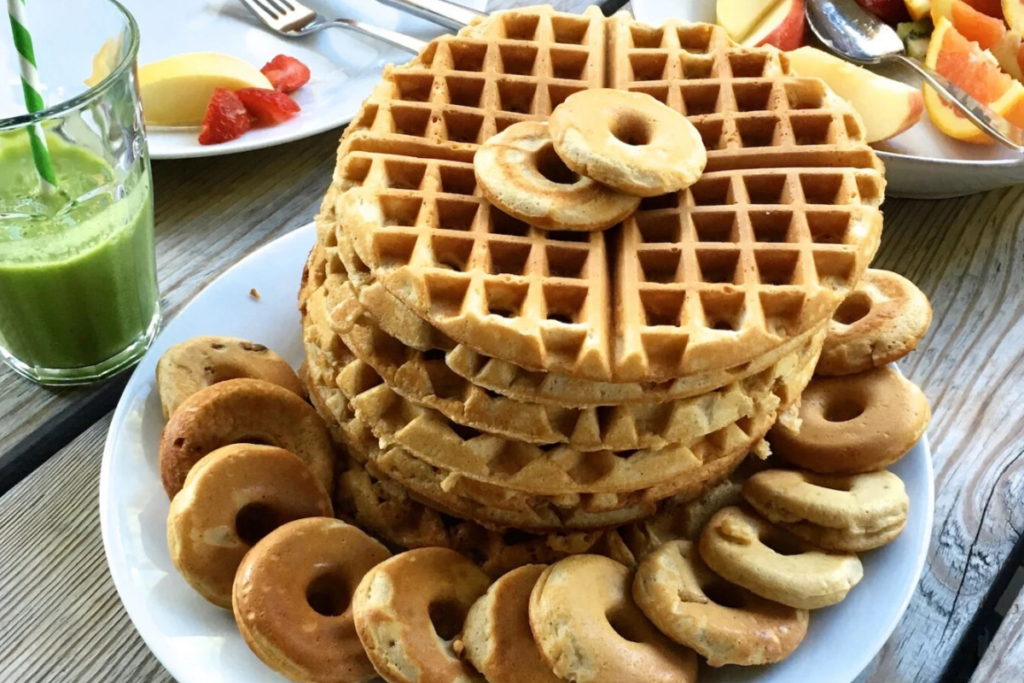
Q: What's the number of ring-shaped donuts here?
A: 14